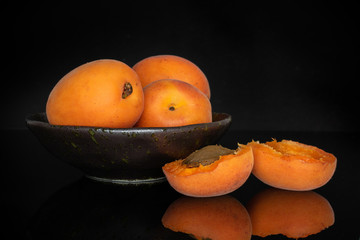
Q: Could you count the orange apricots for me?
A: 4